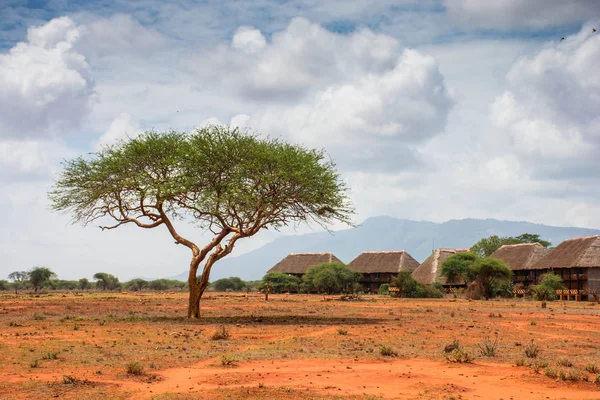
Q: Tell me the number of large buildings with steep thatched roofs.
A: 5